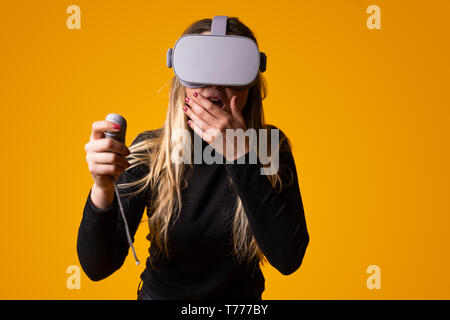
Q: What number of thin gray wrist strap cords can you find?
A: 1